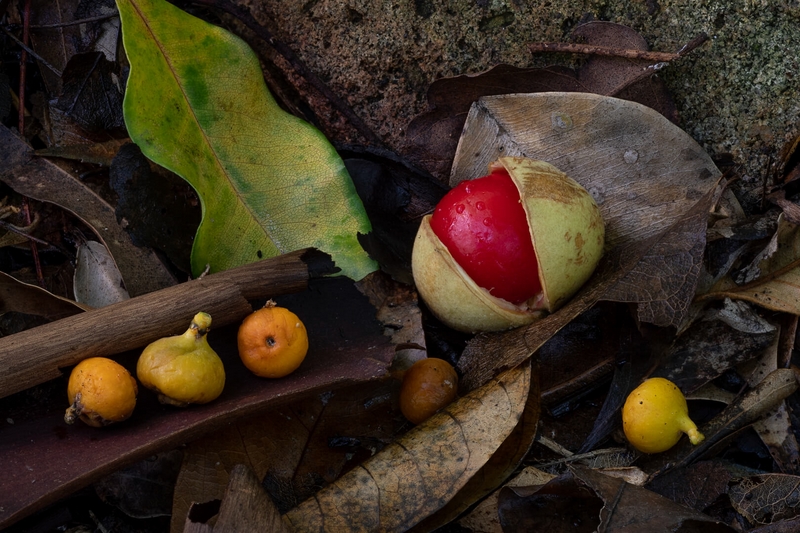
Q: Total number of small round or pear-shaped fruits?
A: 5